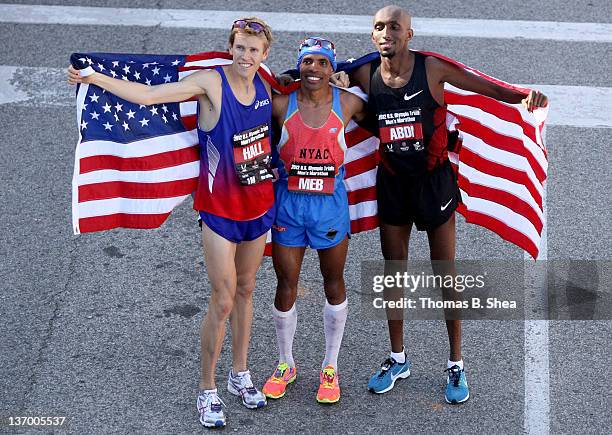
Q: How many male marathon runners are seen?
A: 3